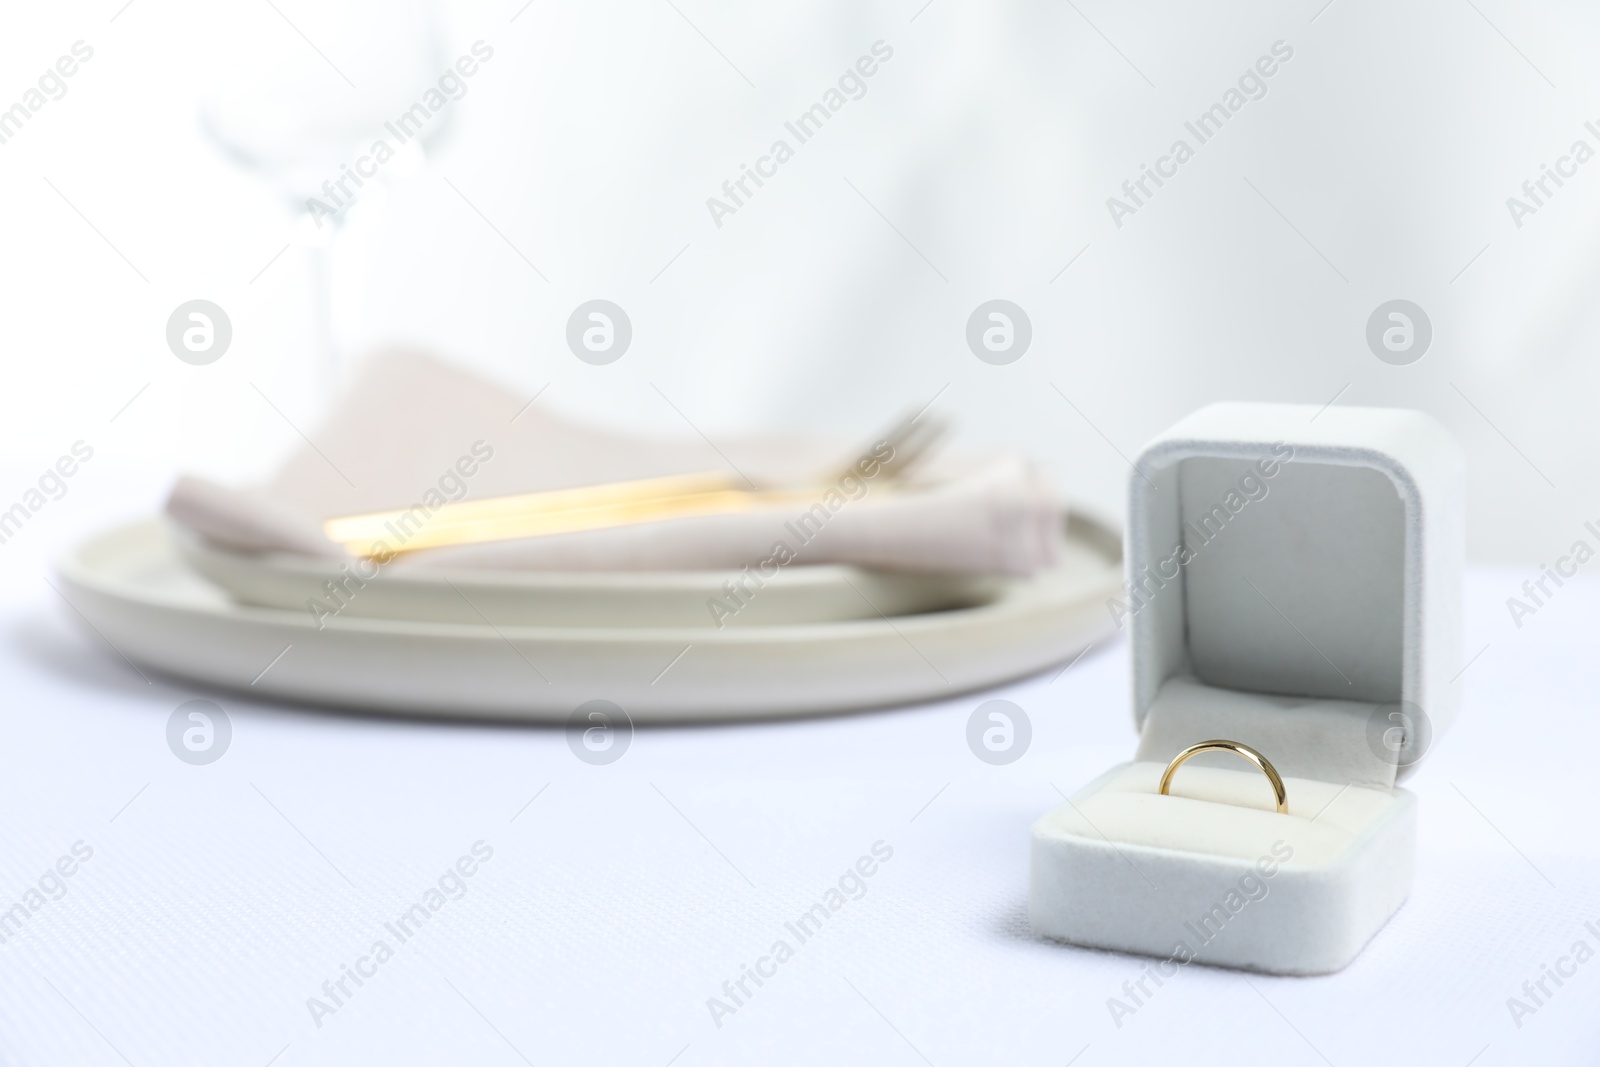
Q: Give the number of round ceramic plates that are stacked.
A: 2